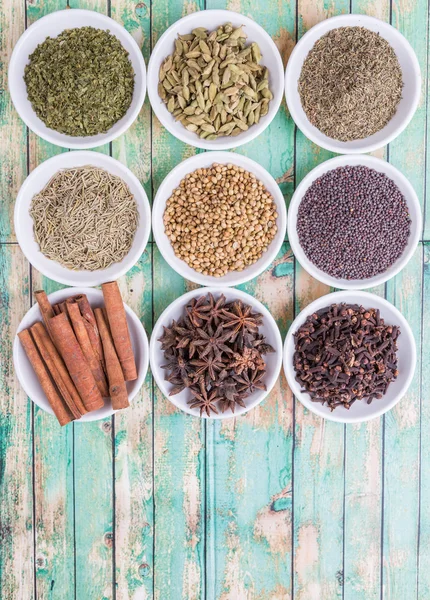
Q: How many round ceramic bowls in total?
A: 9